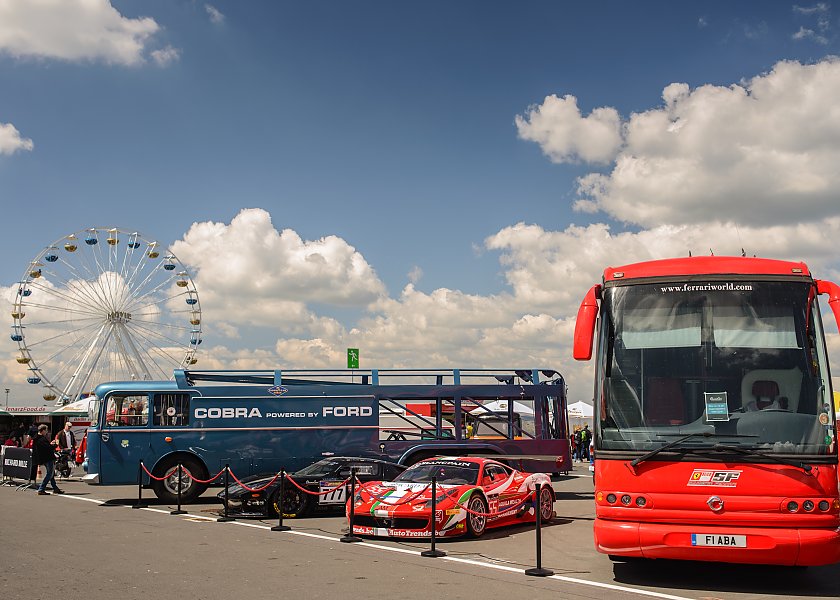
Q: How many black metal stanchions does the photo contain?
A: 7